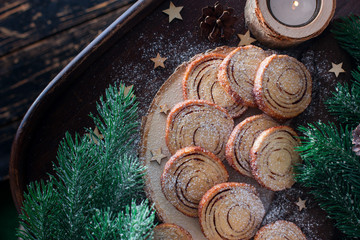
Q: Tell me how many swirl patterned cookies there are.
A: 10